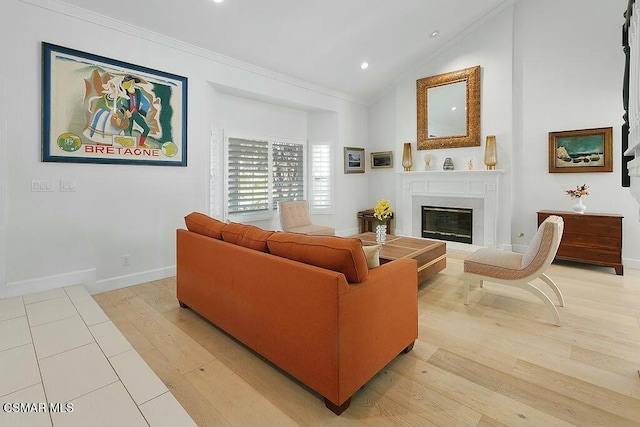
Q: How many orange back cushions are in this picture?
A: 3